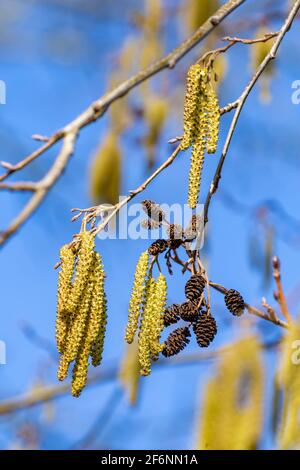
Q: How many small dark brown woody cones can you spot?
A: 11